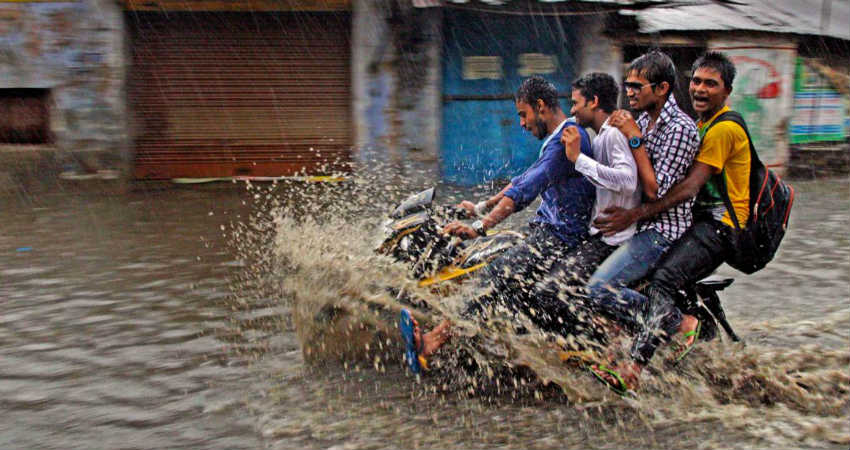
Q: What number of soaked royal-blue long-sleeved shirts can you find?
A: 1